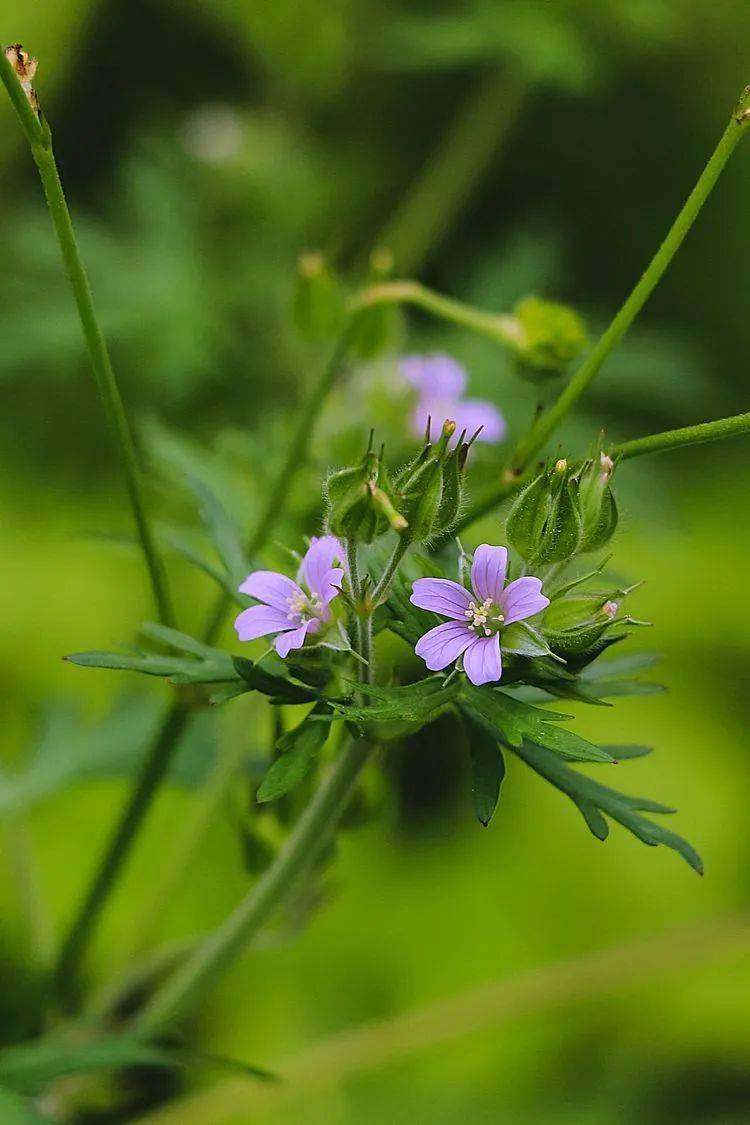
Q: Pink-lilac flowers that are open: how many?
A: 3